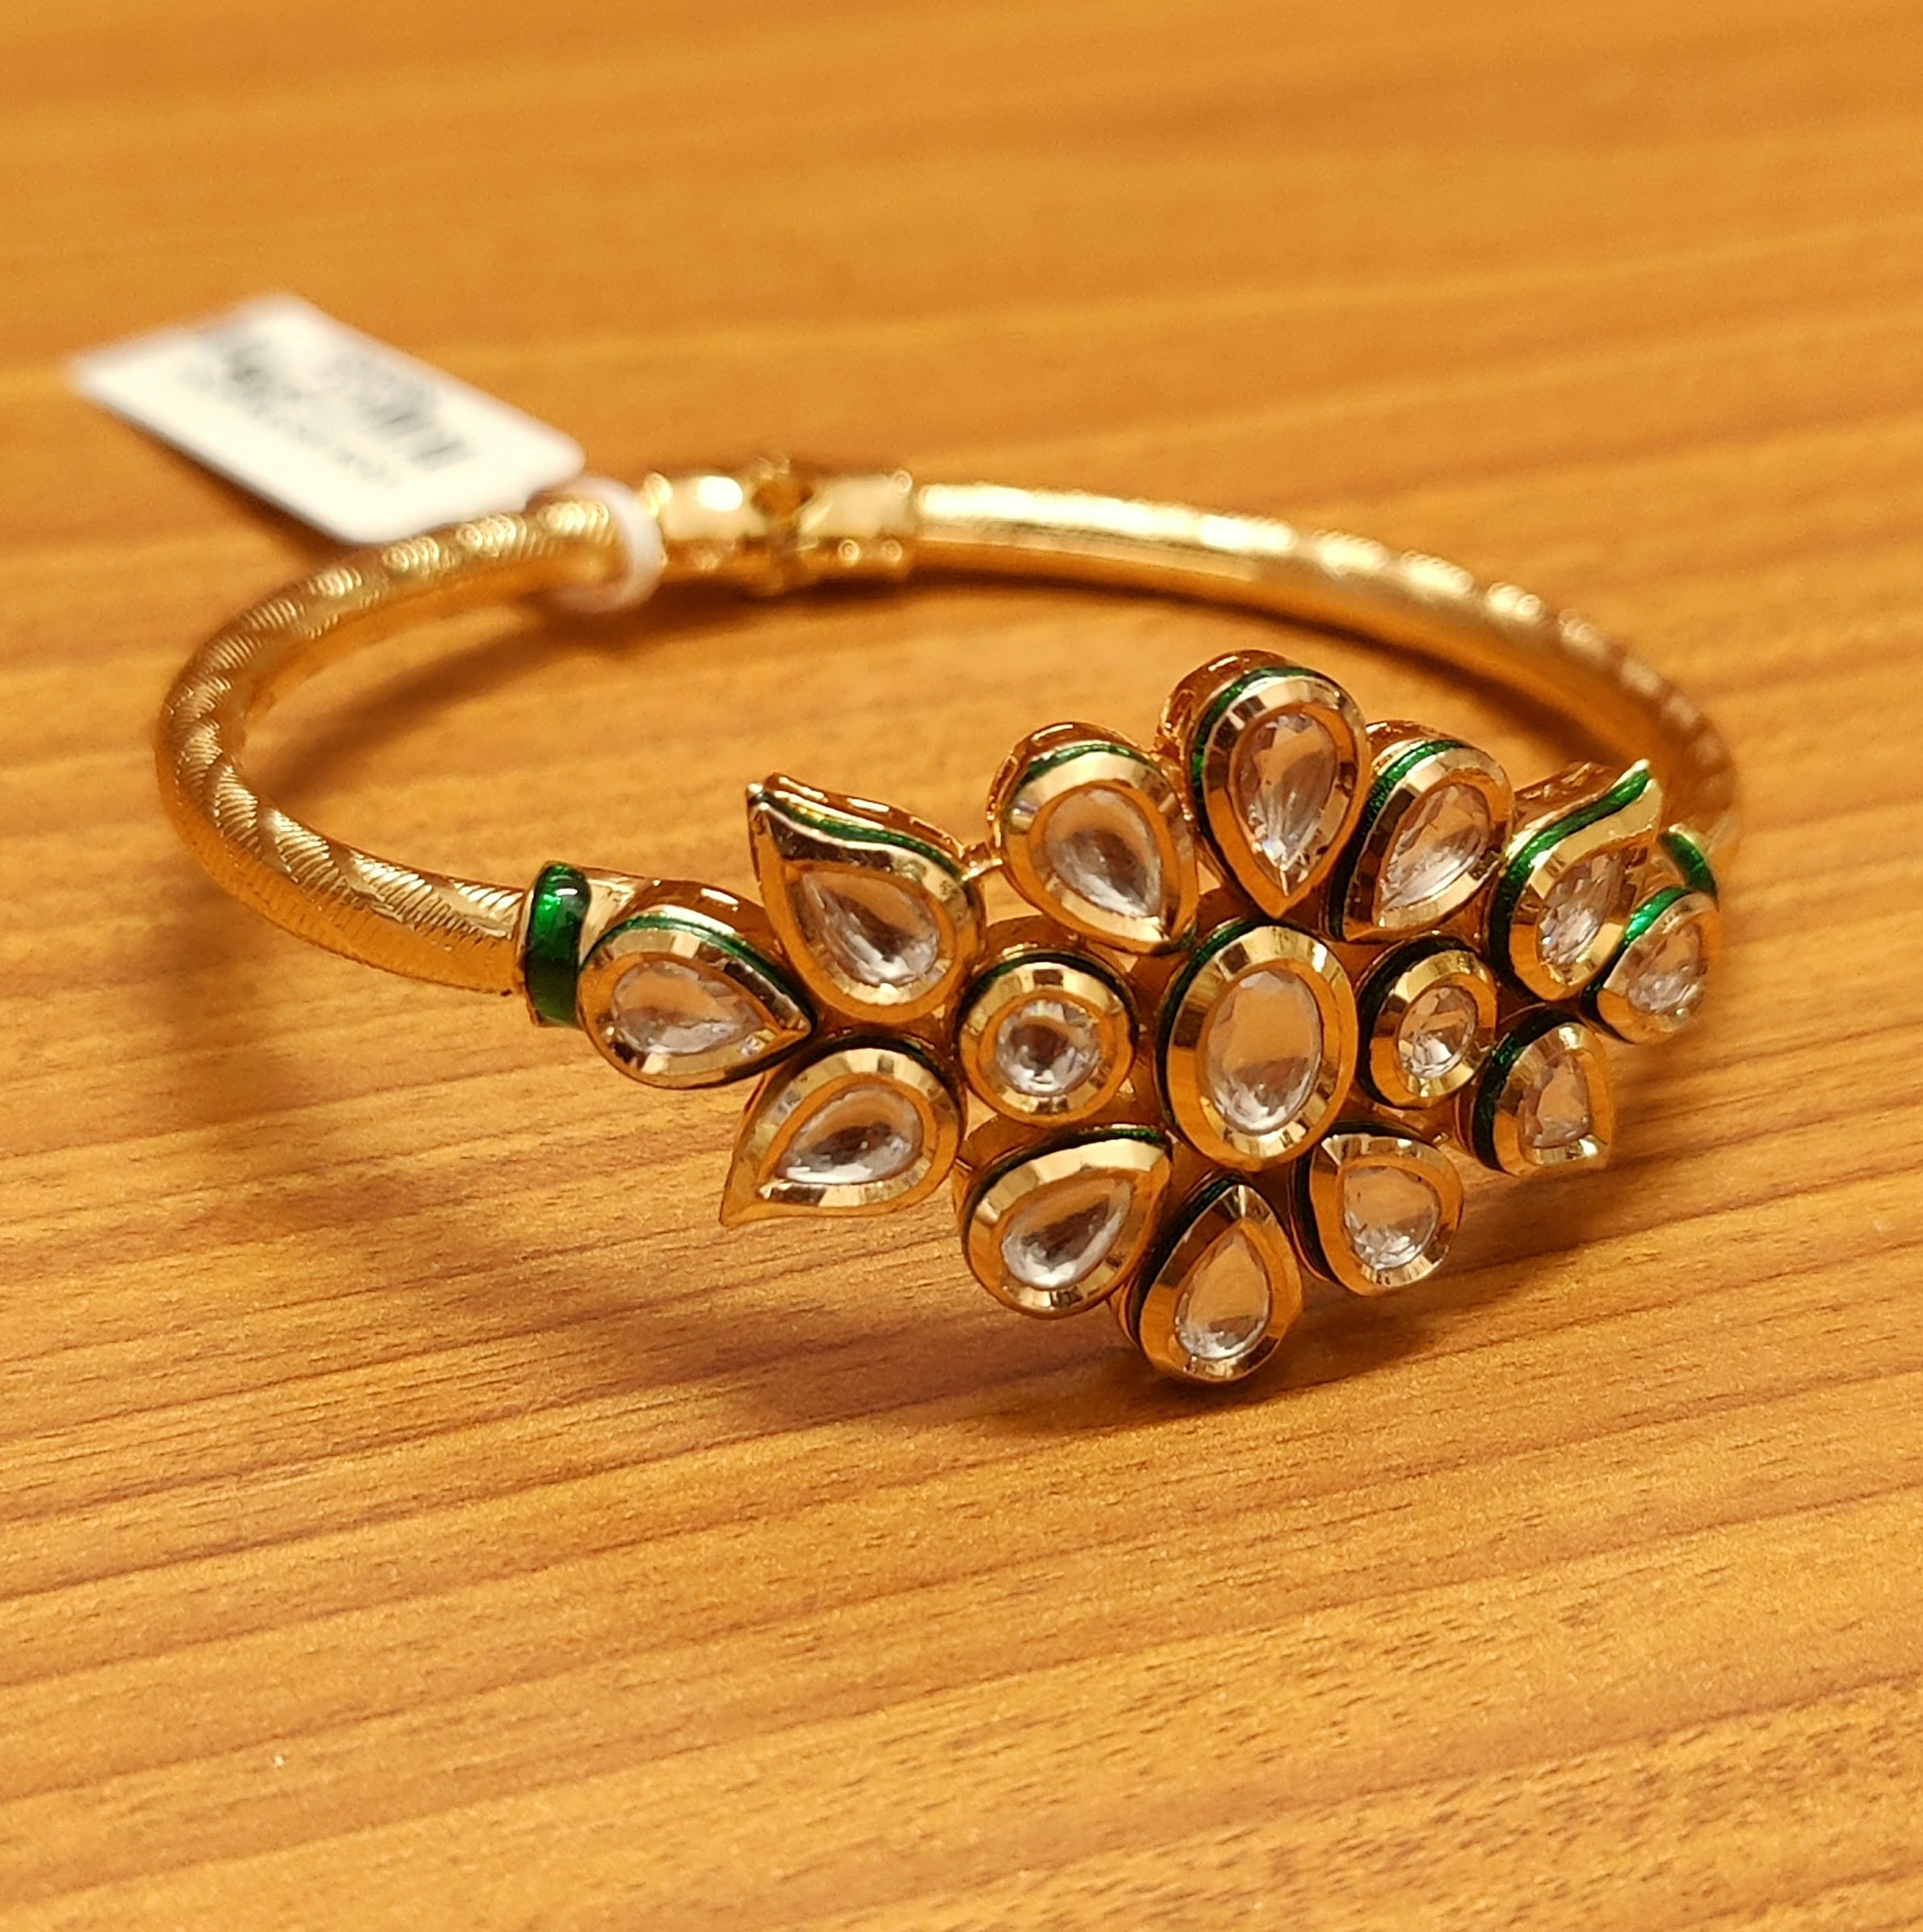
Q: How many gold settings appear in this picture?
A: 15